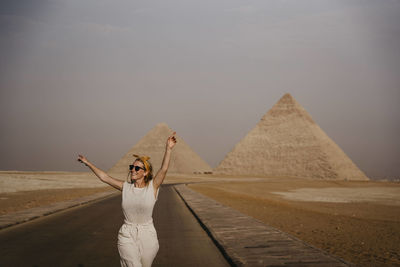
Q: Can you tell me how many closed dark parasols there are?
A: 0